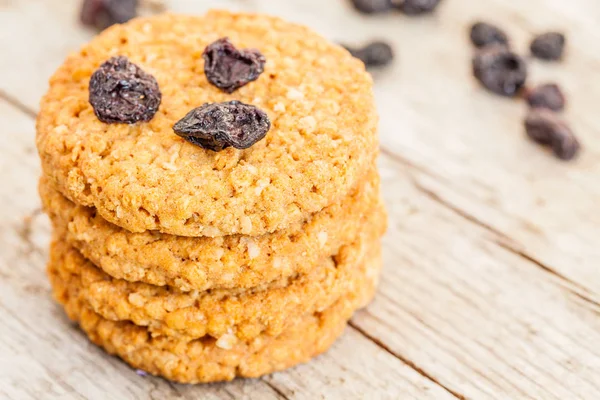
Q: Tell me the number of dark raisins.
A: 12